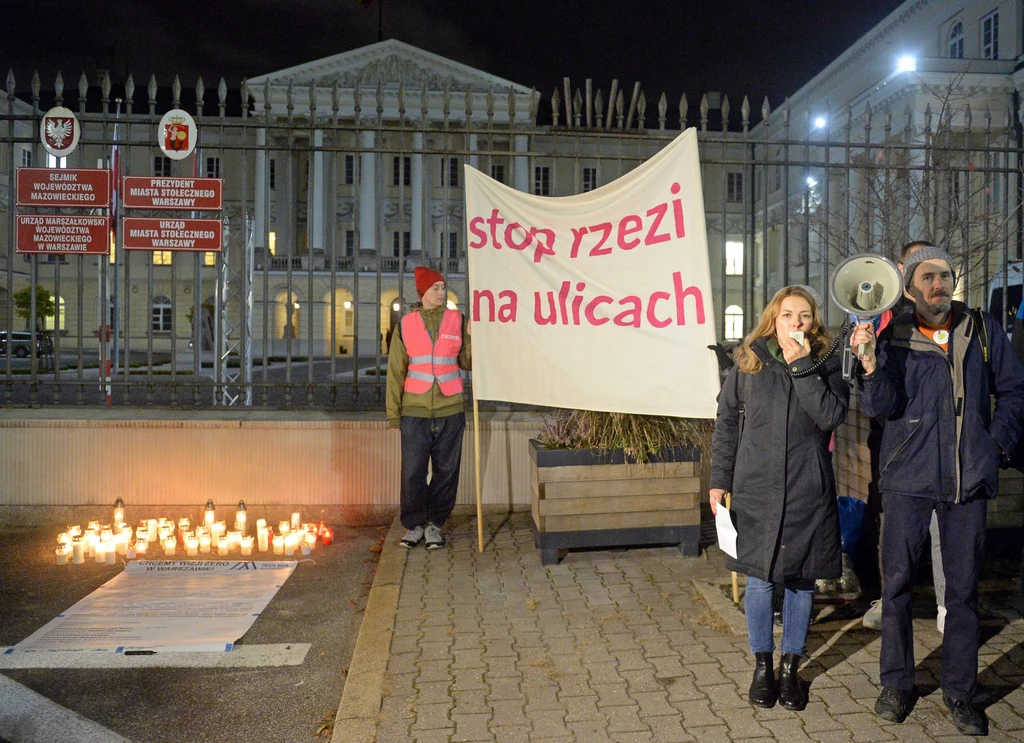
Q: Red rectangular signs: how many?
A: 4